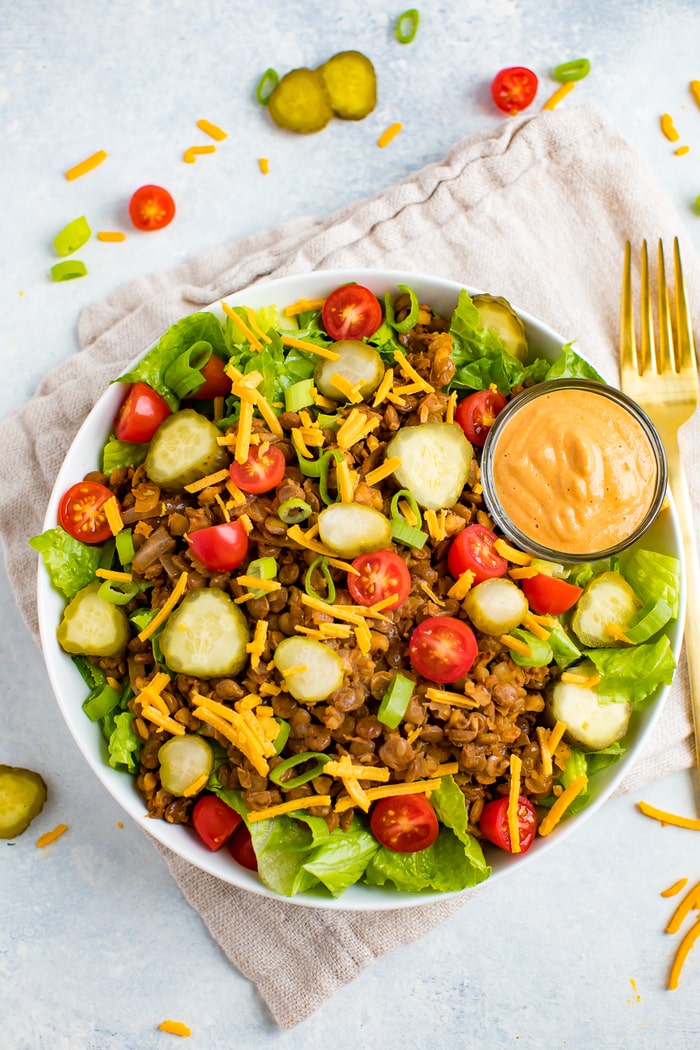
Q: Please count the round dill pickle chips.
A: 15